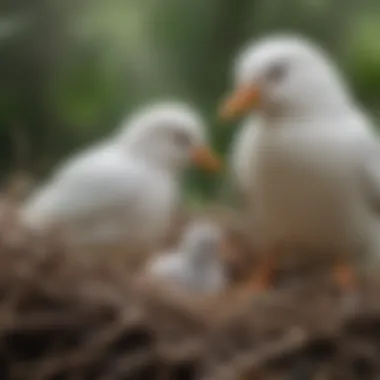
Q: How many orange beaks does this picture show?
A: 2